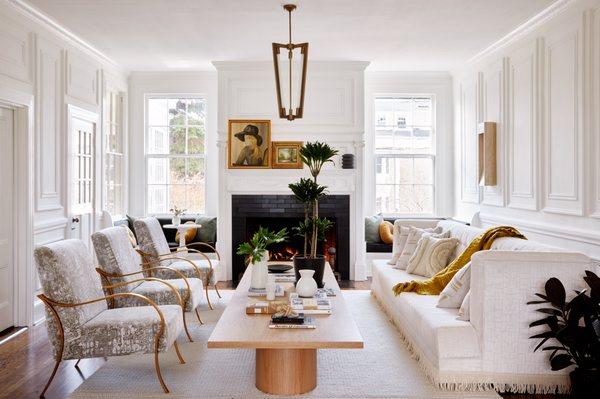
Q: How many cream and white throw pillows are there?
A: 5